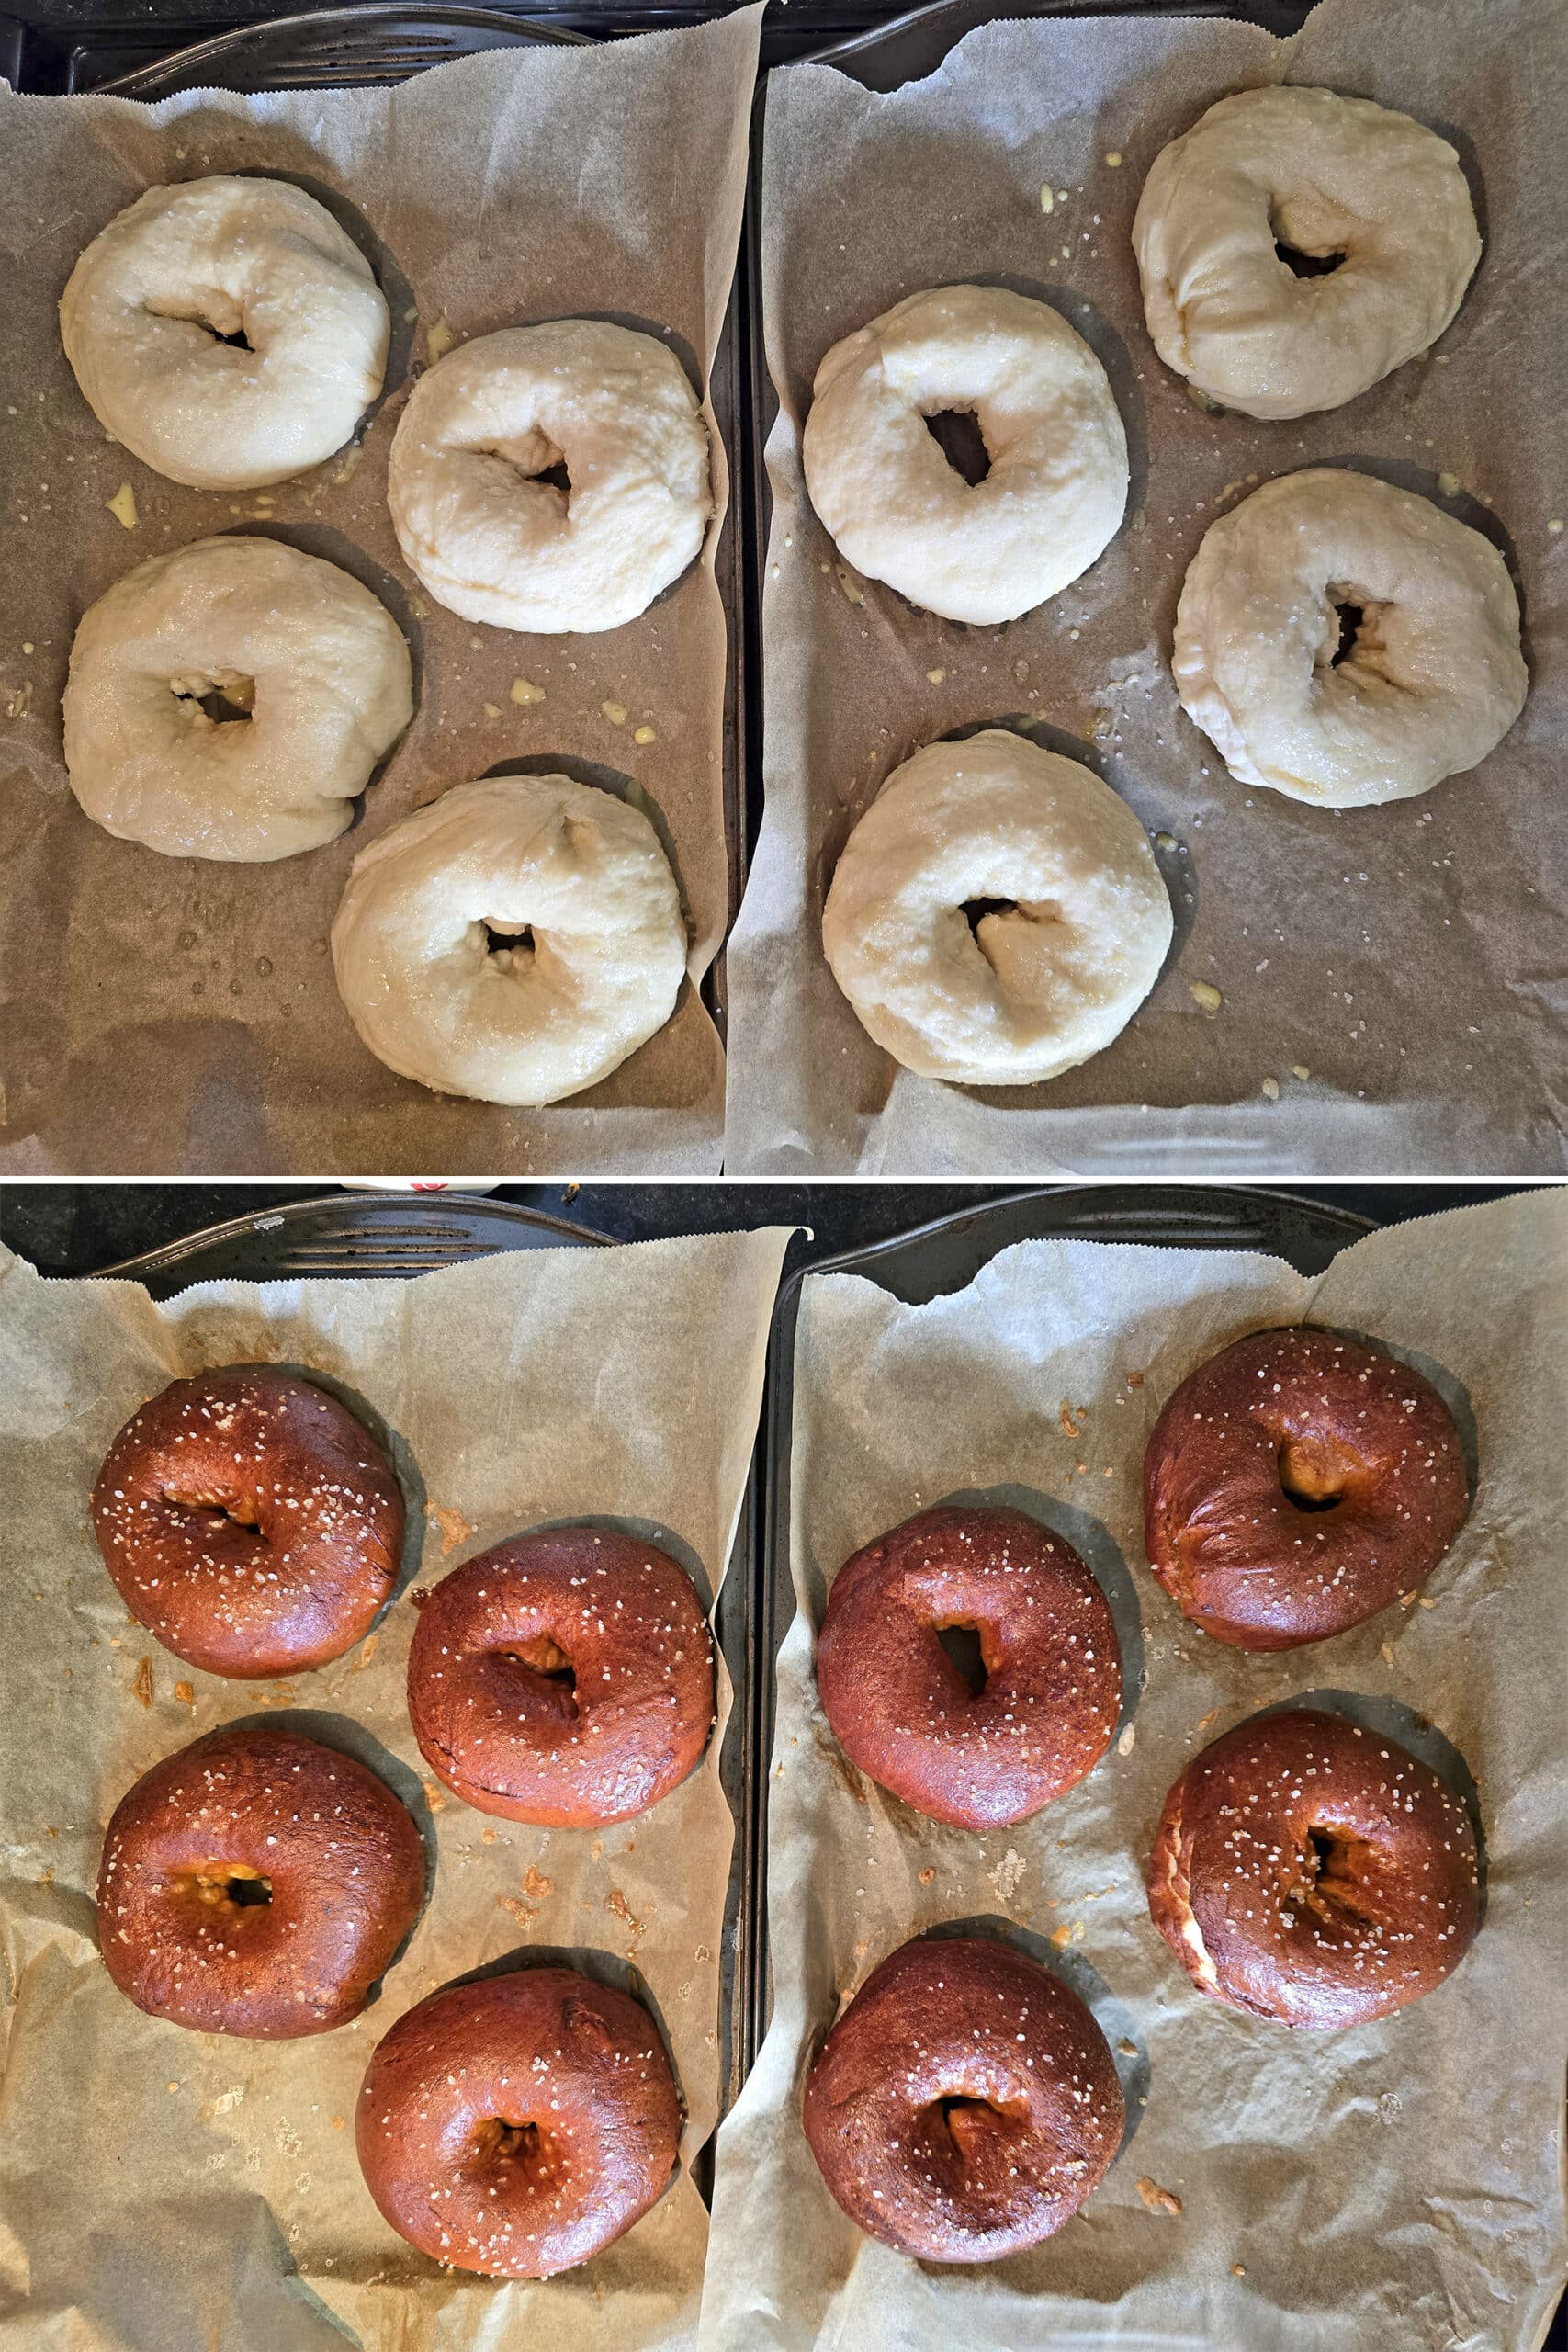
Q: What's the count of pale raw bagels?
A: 8